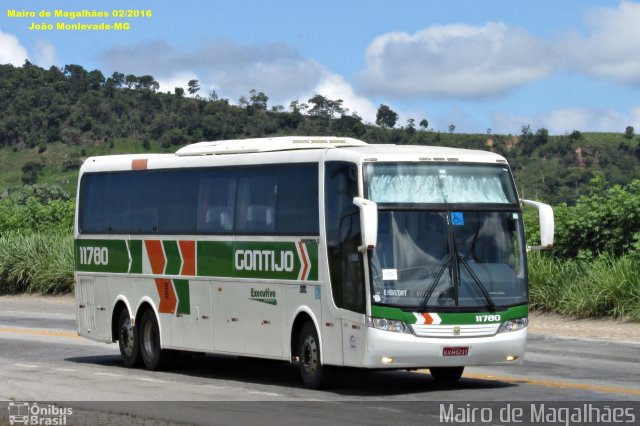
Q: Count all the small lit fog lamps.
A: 2